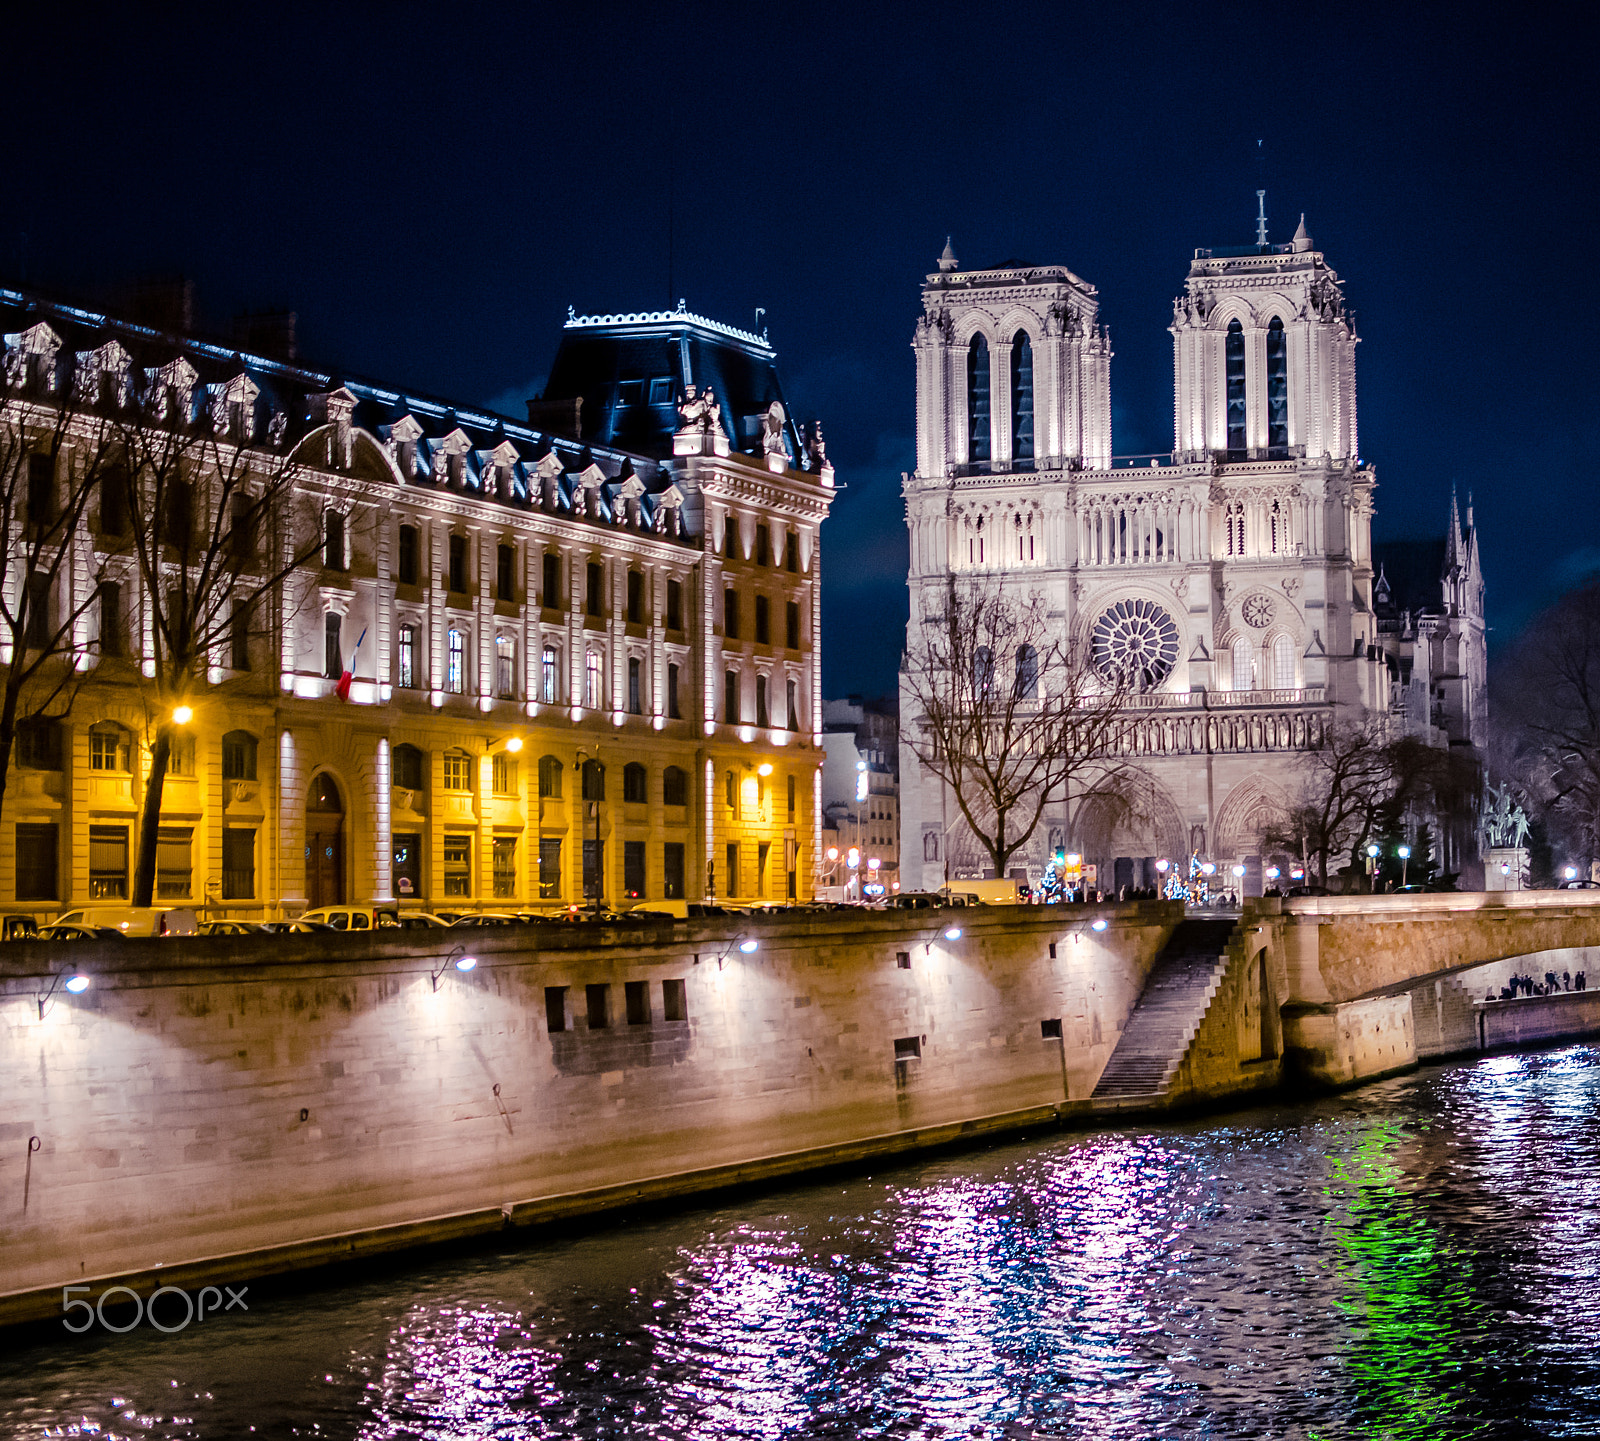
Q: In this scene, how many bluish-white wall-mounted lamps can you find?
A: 5